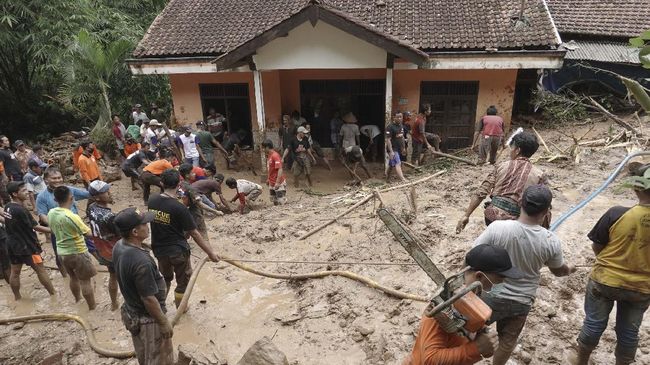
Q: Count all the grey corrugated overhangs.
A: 1